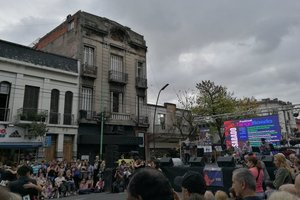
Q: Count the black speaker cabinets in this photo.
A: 4